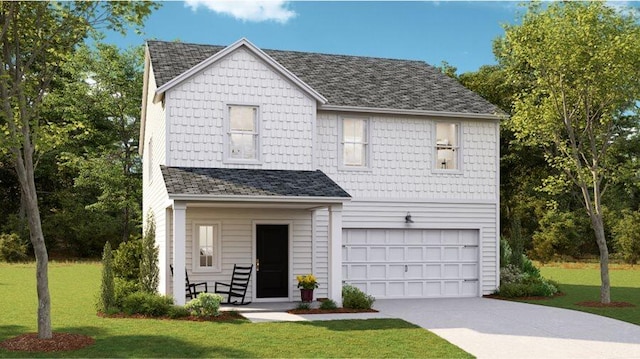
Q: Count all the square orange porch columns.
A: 0